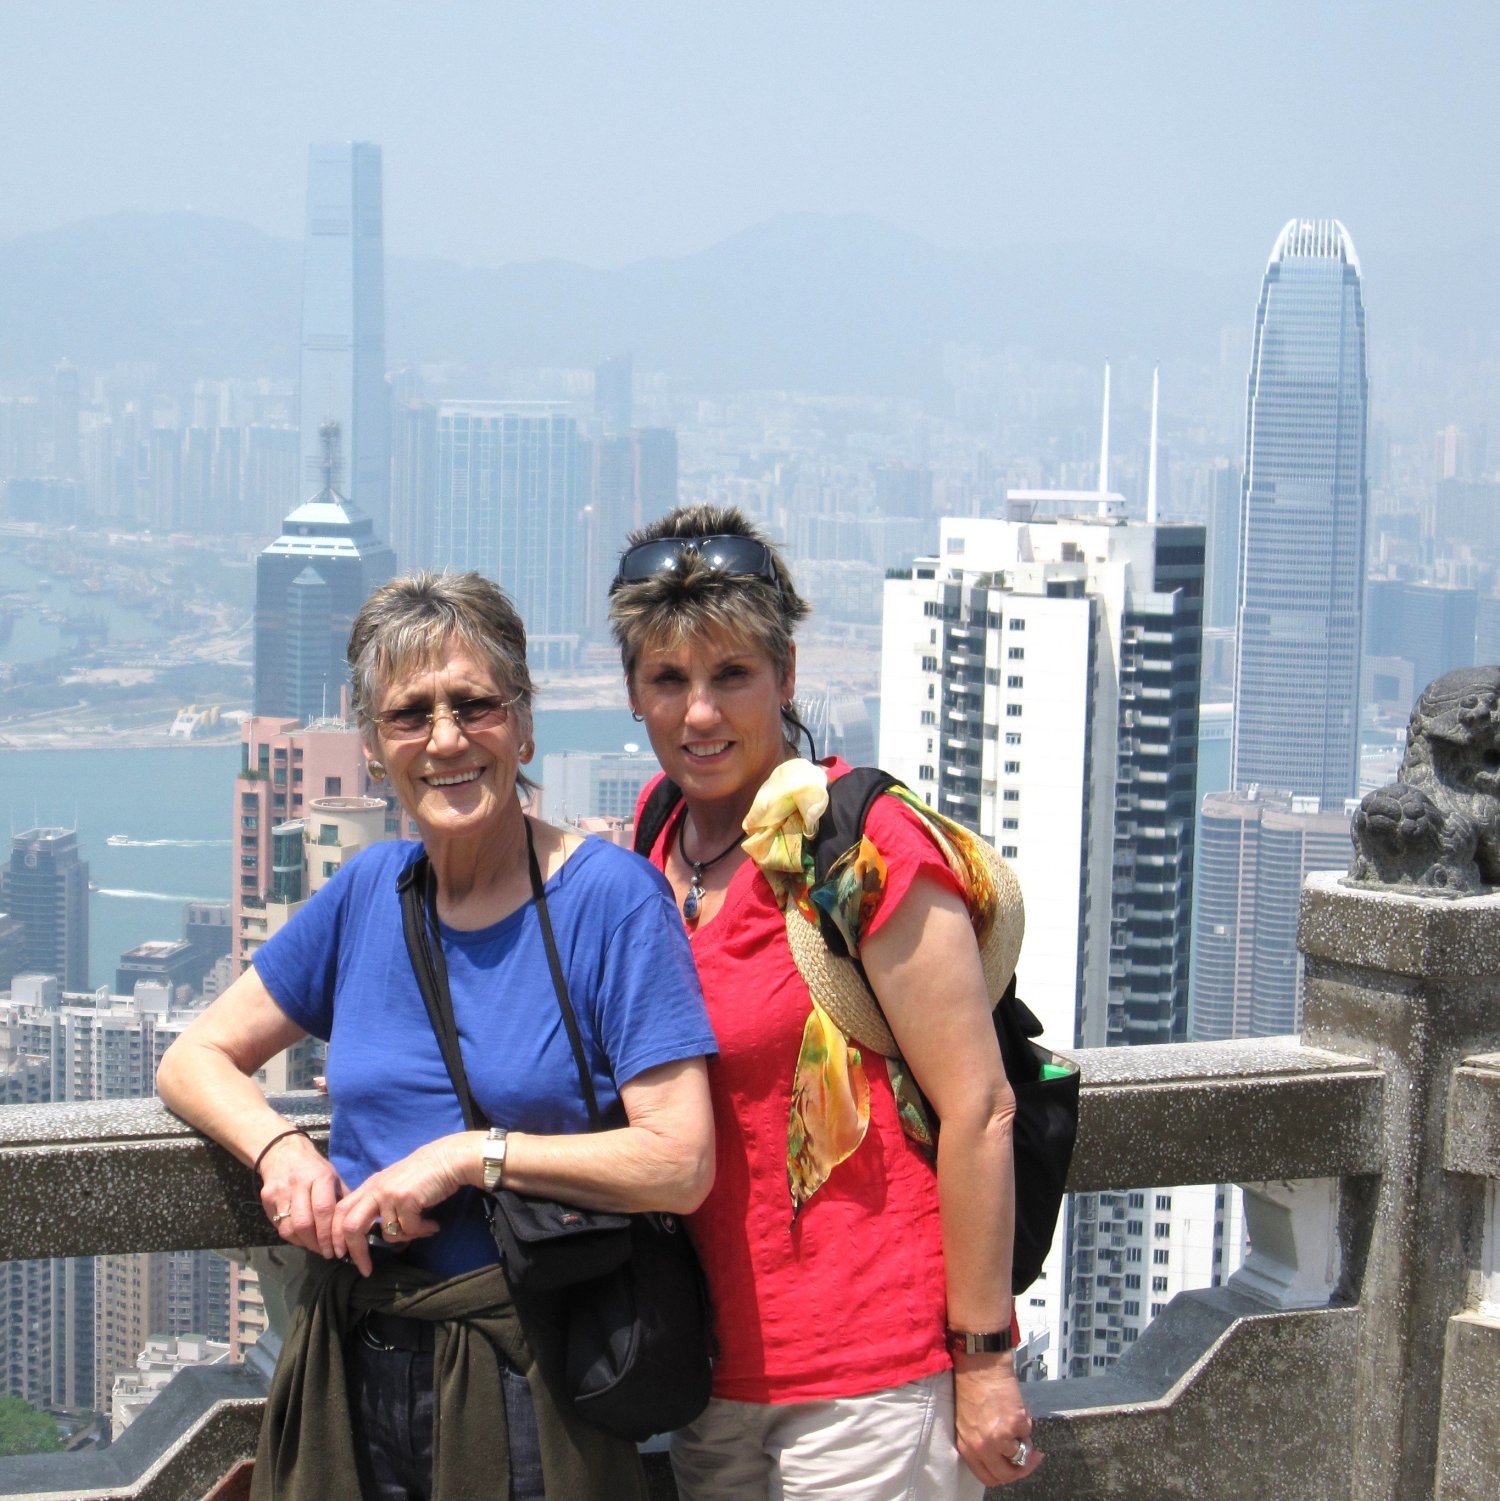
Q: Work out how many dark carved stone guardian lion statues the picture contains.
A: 1